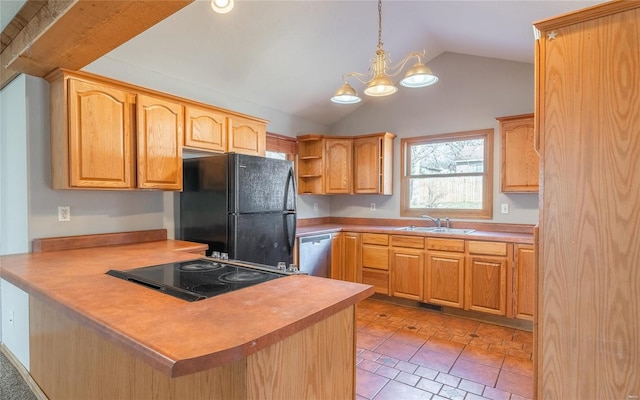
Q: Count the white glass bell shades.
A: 3